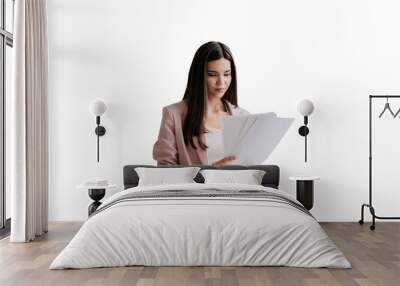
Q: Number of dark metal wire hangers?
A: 2